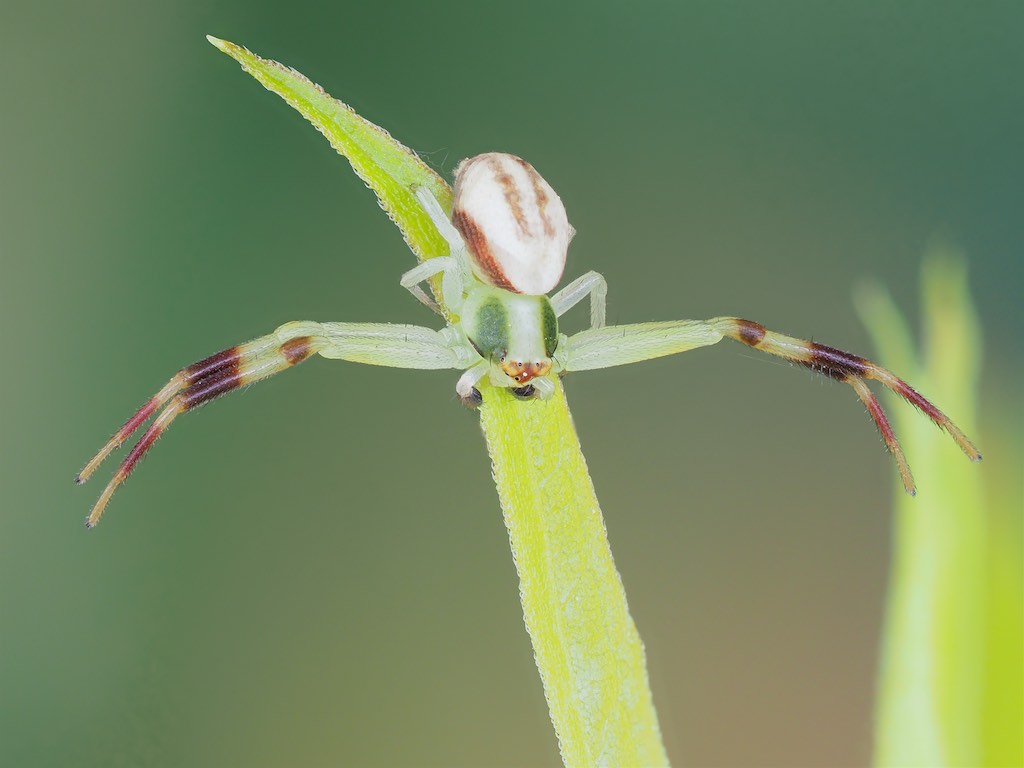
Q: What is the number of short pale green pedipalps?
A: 2